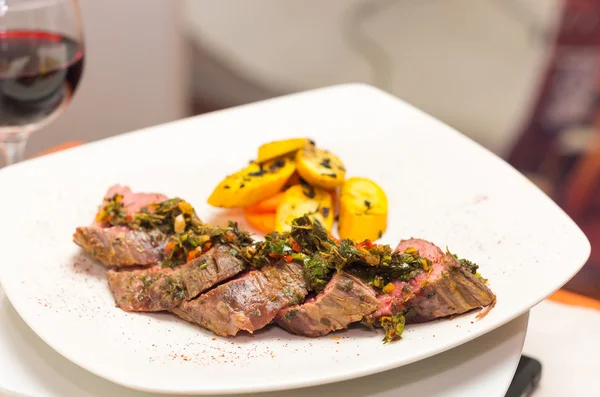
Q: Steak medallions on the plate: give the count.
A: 5